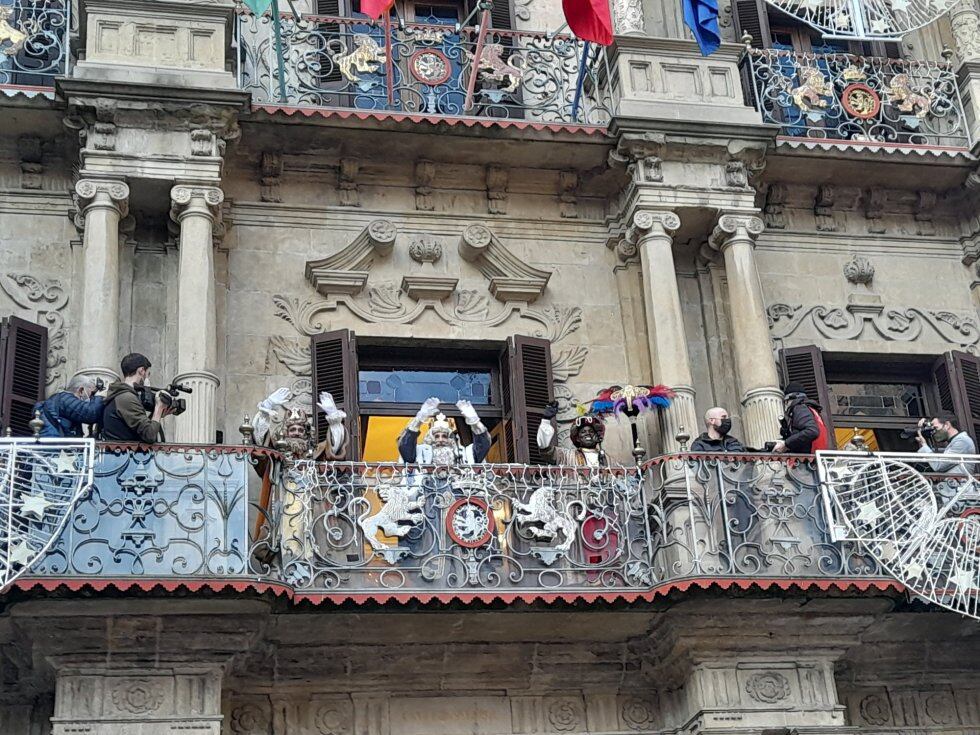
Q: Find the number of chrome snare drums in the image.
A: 0